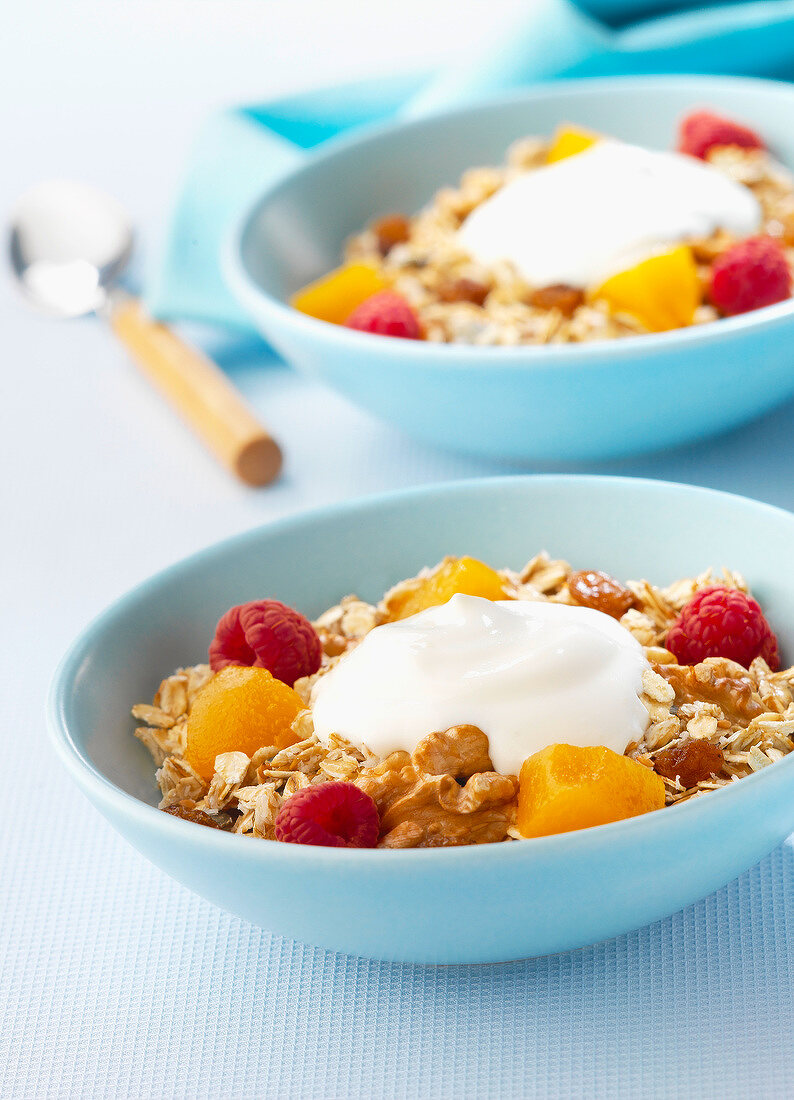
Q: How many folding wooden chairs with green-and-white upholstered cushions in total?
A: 0